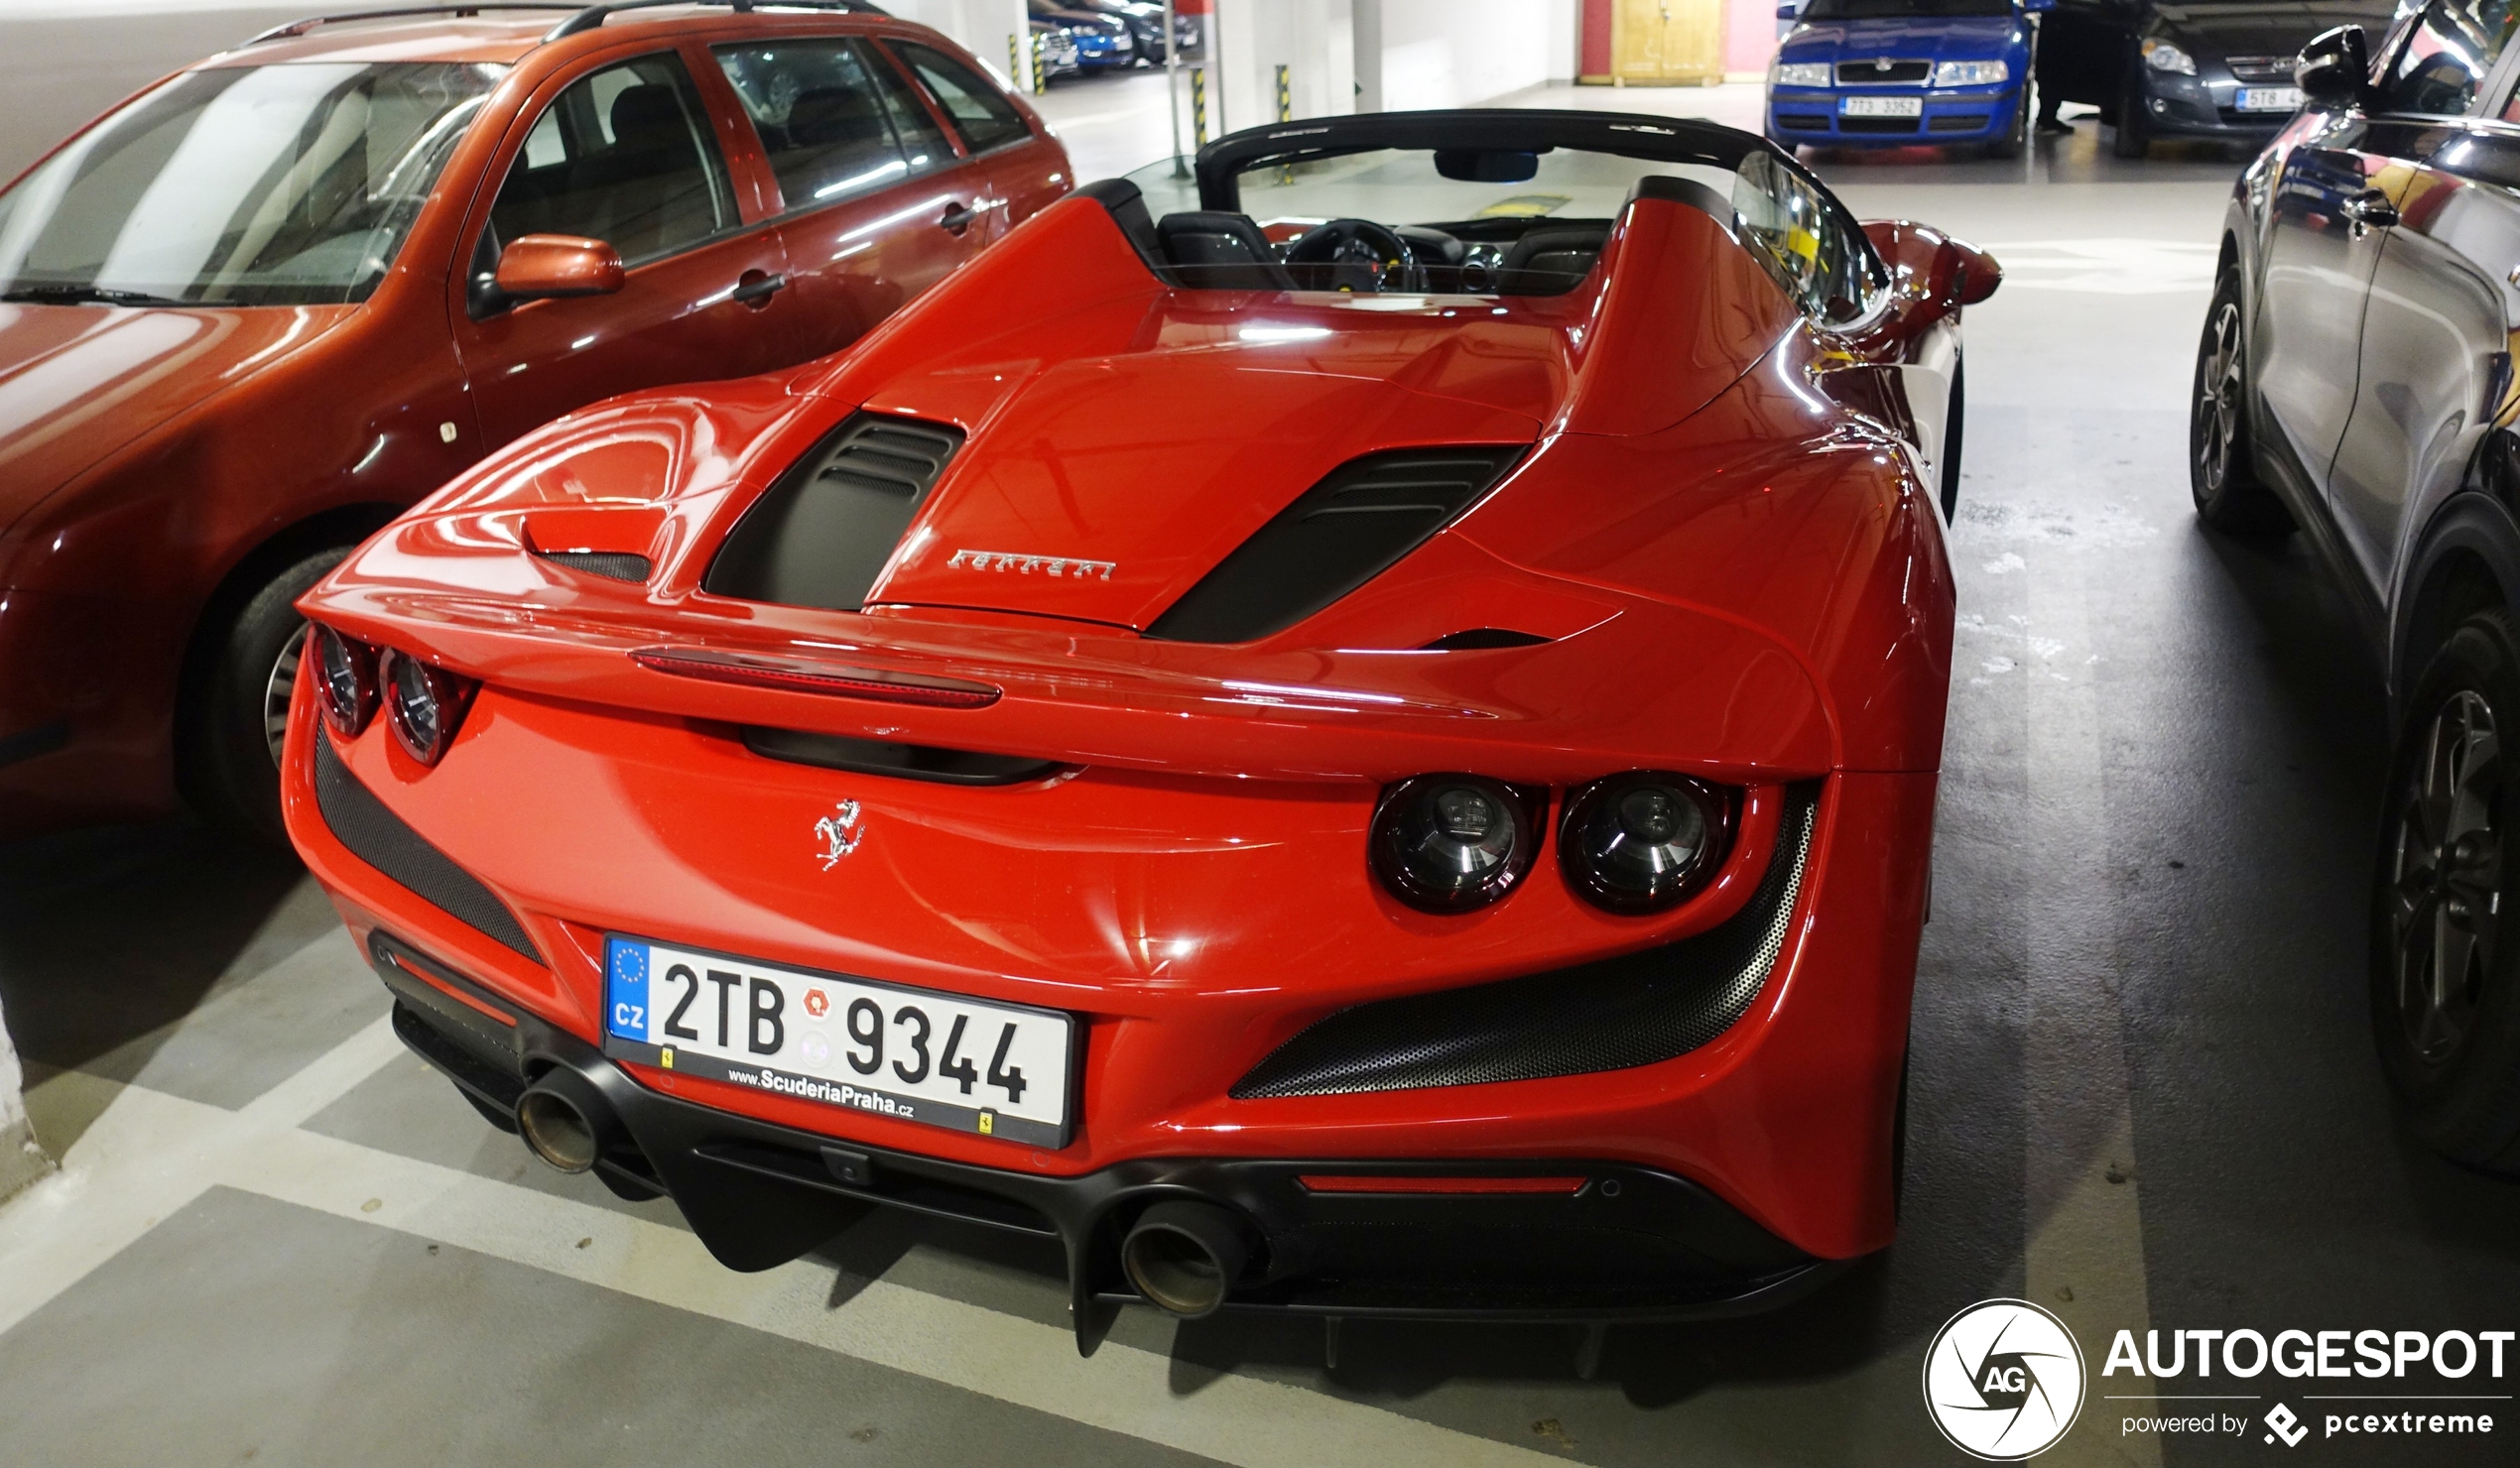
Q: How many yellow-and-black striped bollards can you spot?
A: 4